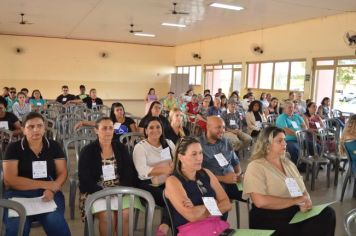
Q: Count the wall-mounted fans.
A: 5